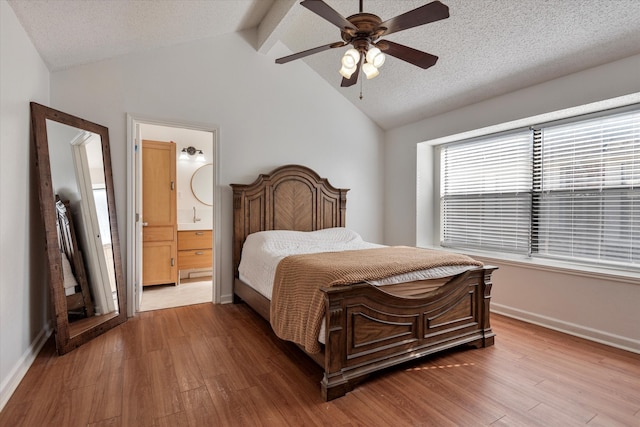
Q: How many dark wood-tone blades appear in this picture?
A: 5